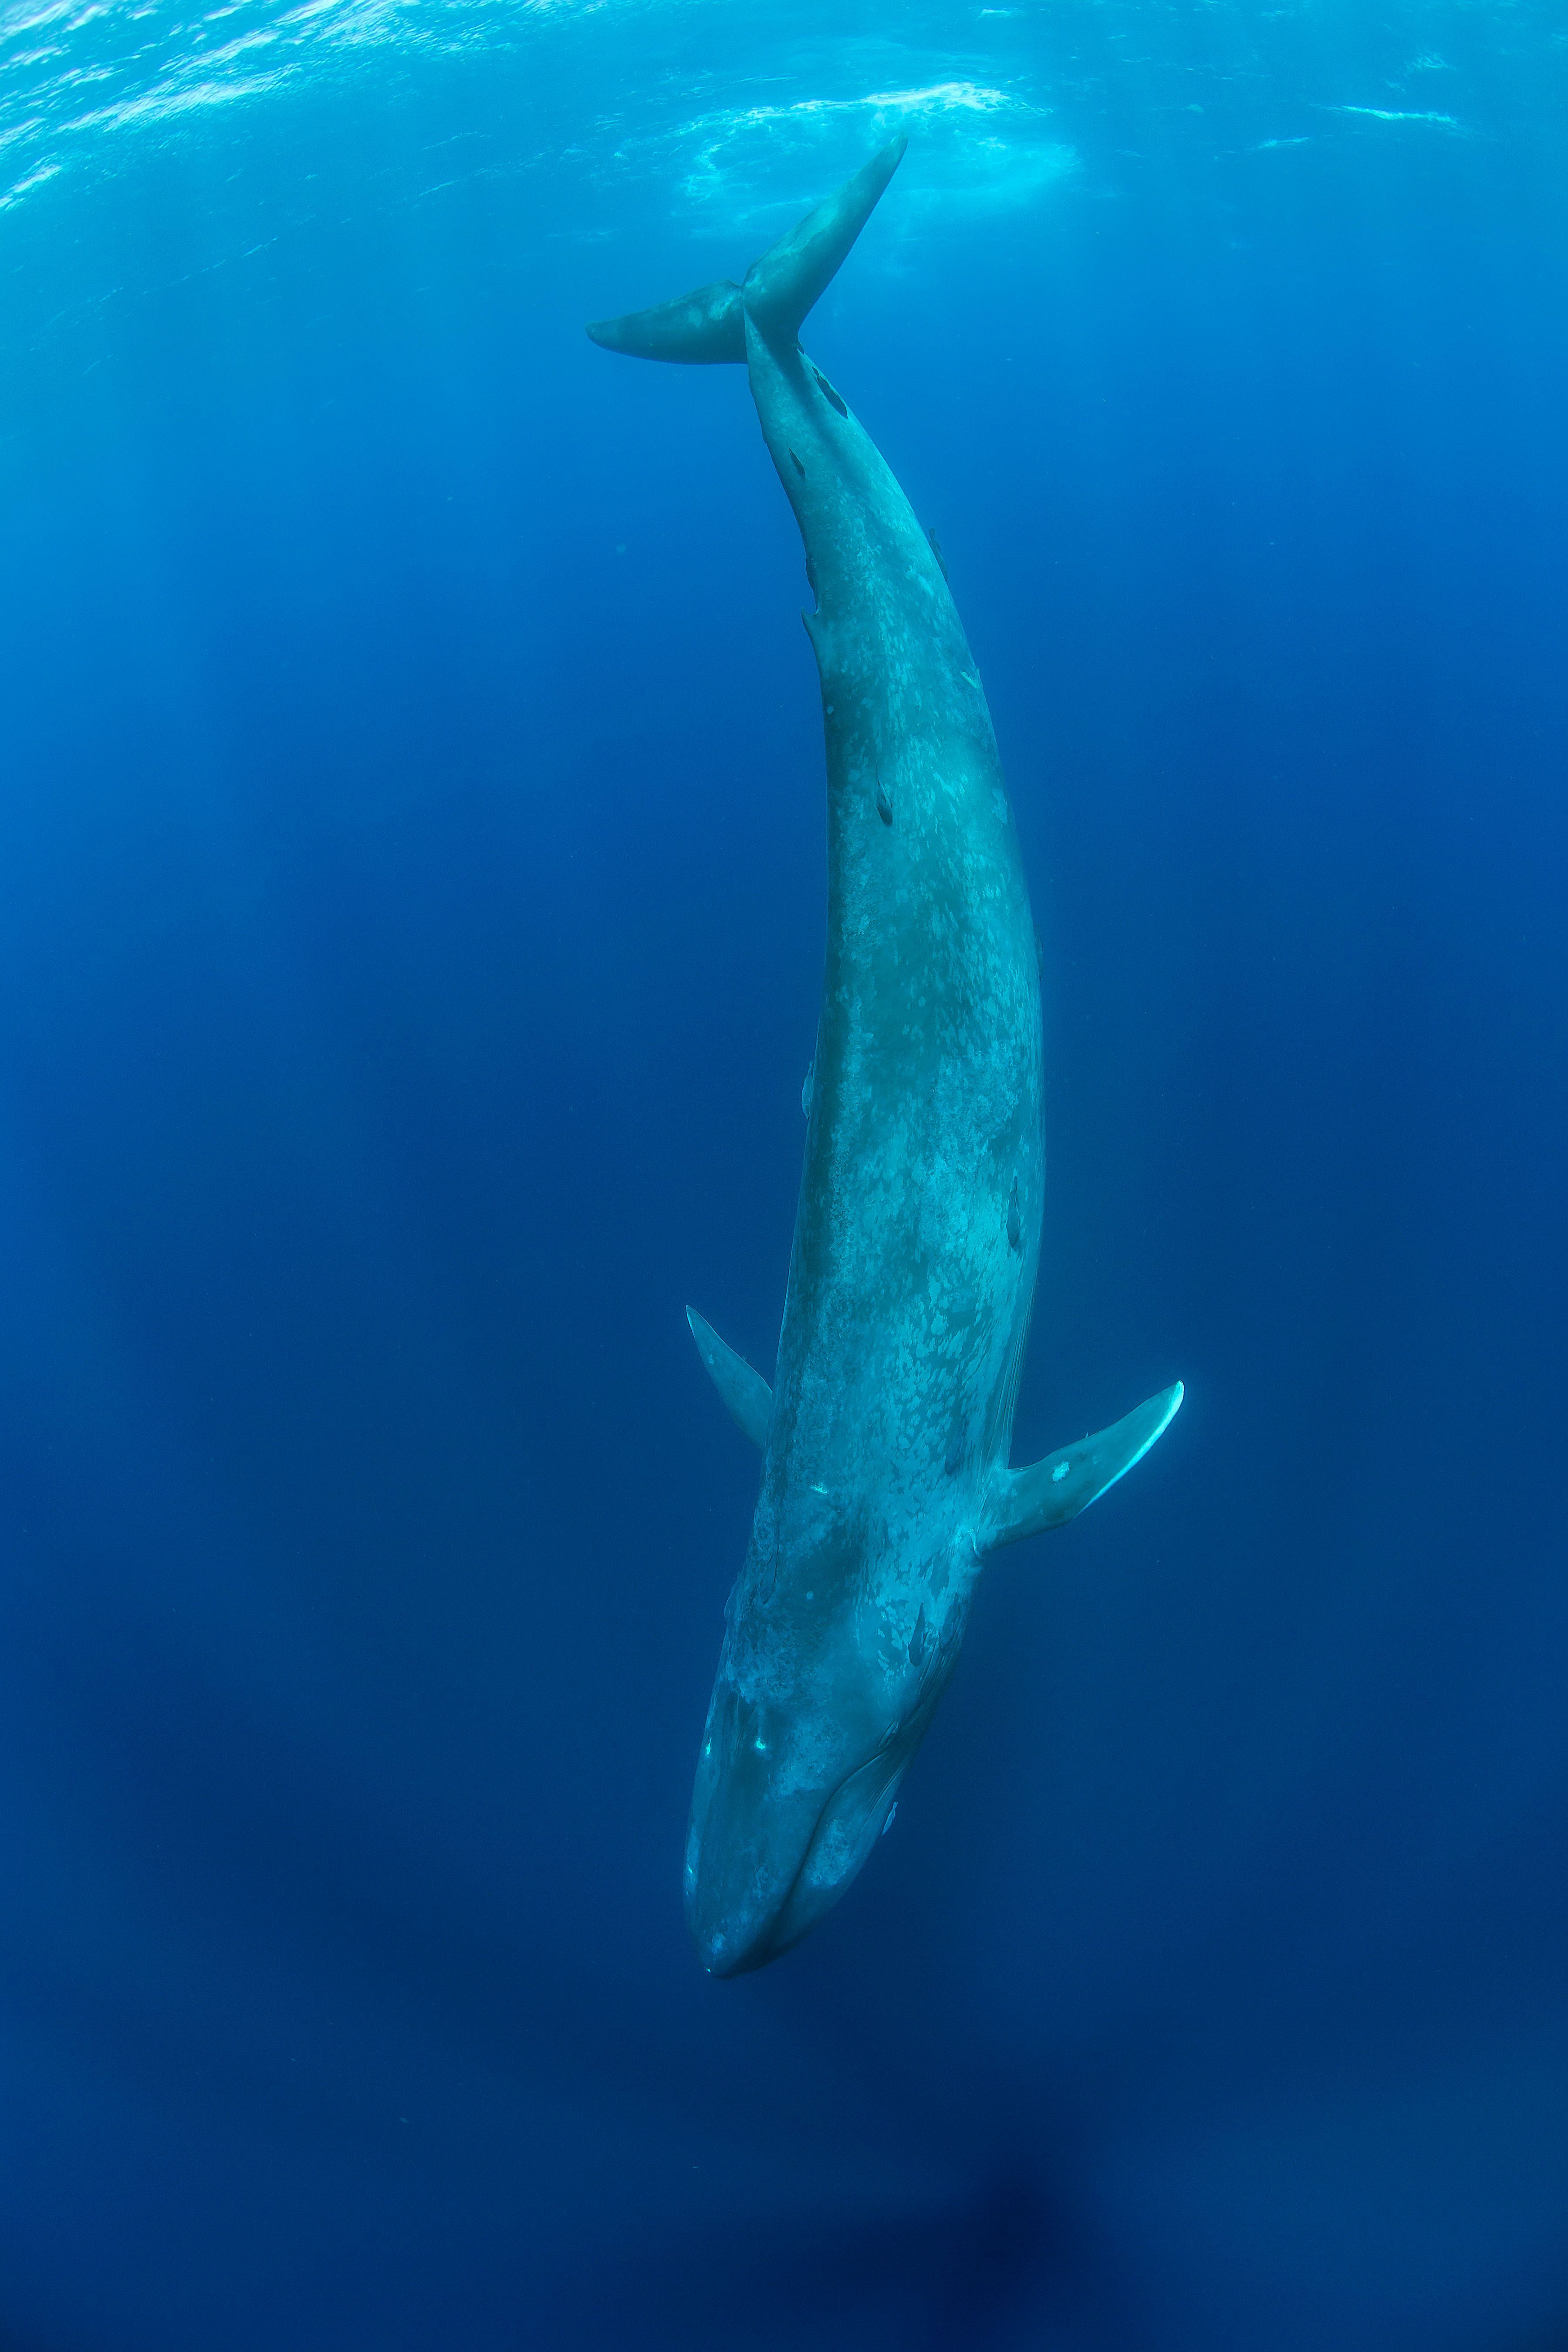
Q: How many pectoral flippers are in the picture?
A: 2